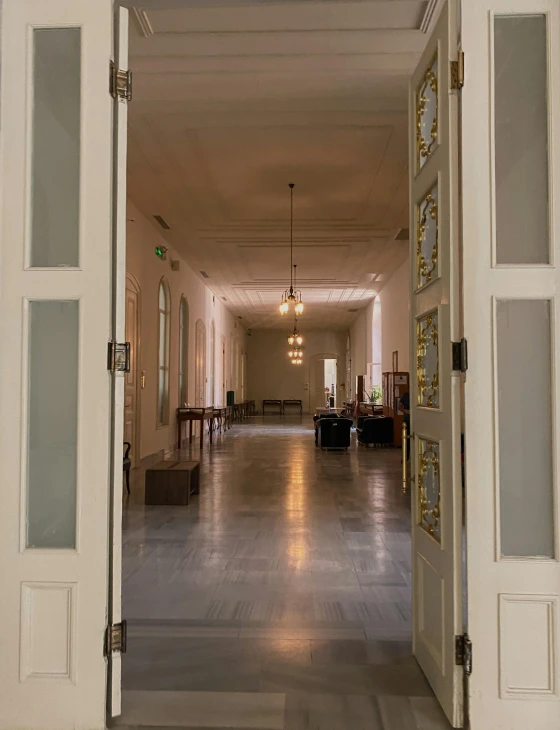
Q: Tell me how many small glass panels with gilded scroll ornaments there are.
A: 4